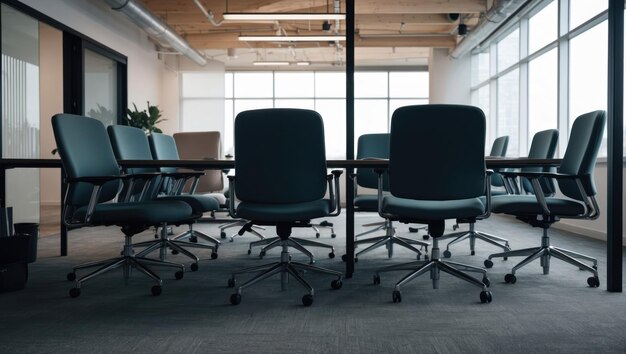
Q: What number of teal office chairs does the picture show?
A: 9